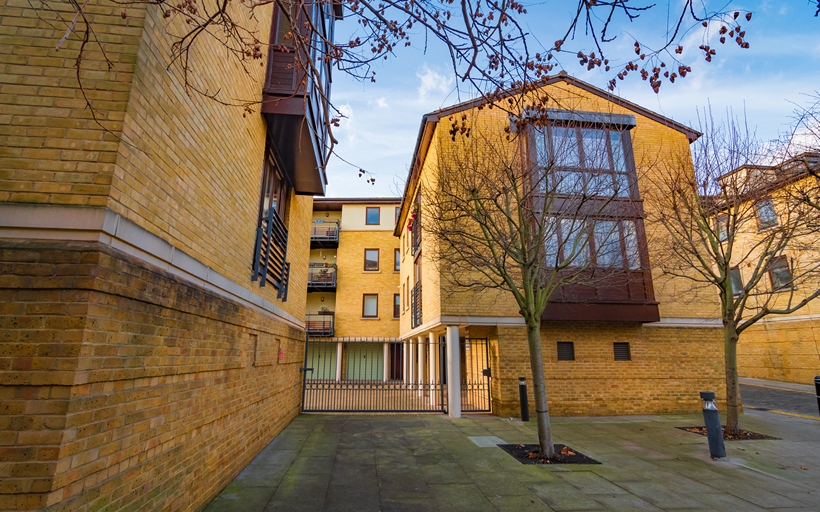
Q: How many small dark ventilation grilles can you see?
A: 2